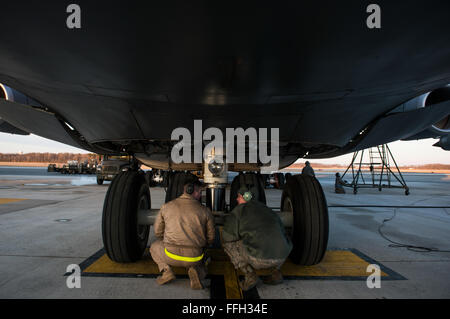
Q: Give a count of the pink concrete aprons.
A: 0